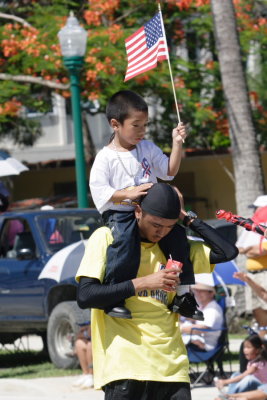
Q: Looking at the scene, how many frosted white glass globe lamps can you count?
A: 1